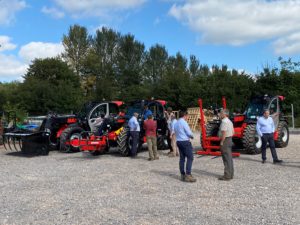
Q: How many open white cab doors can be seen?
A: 2